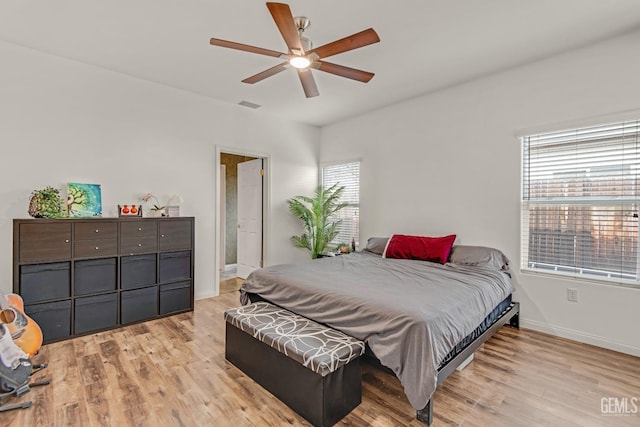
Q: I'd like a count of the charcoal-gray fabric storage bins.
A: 8